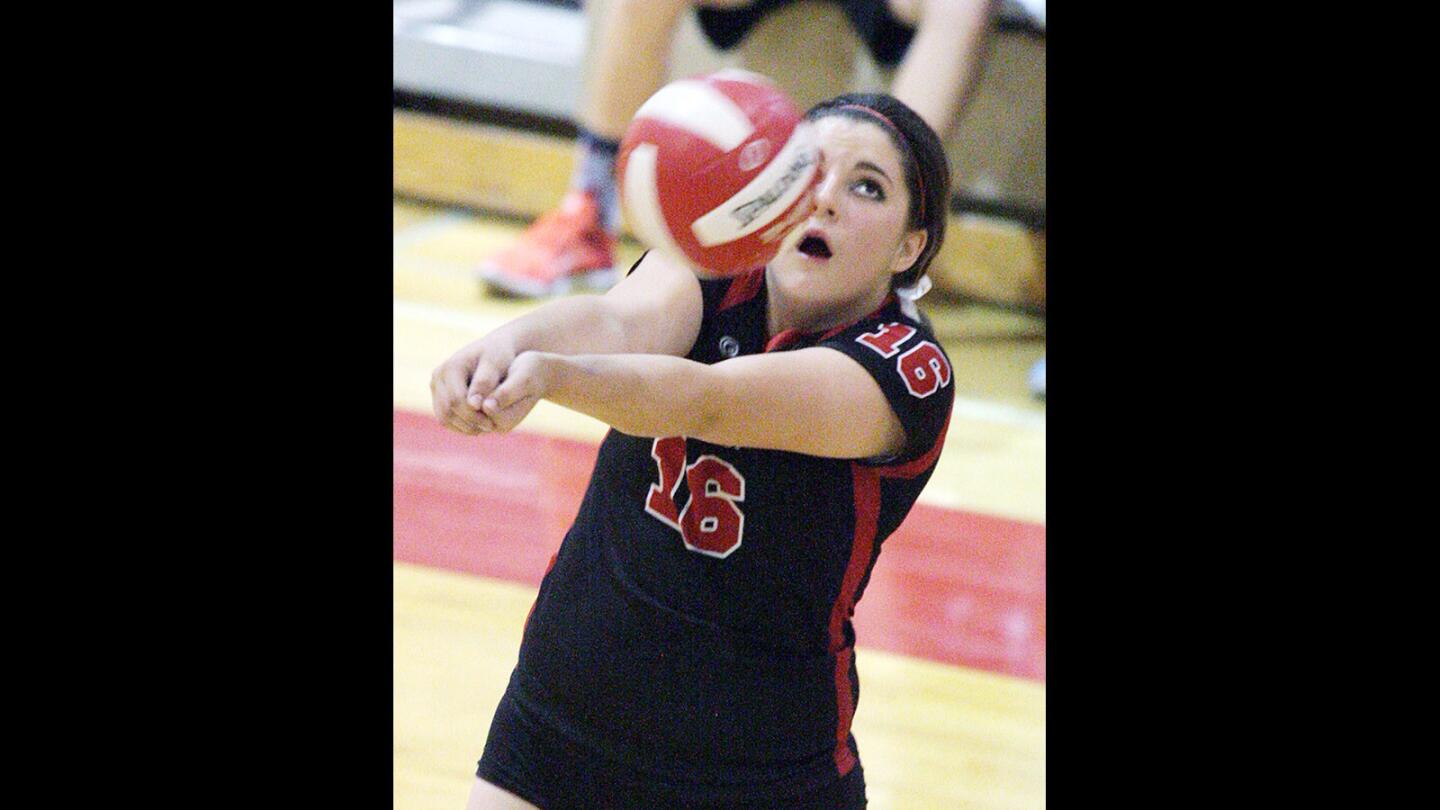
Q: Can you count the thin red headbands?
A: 1